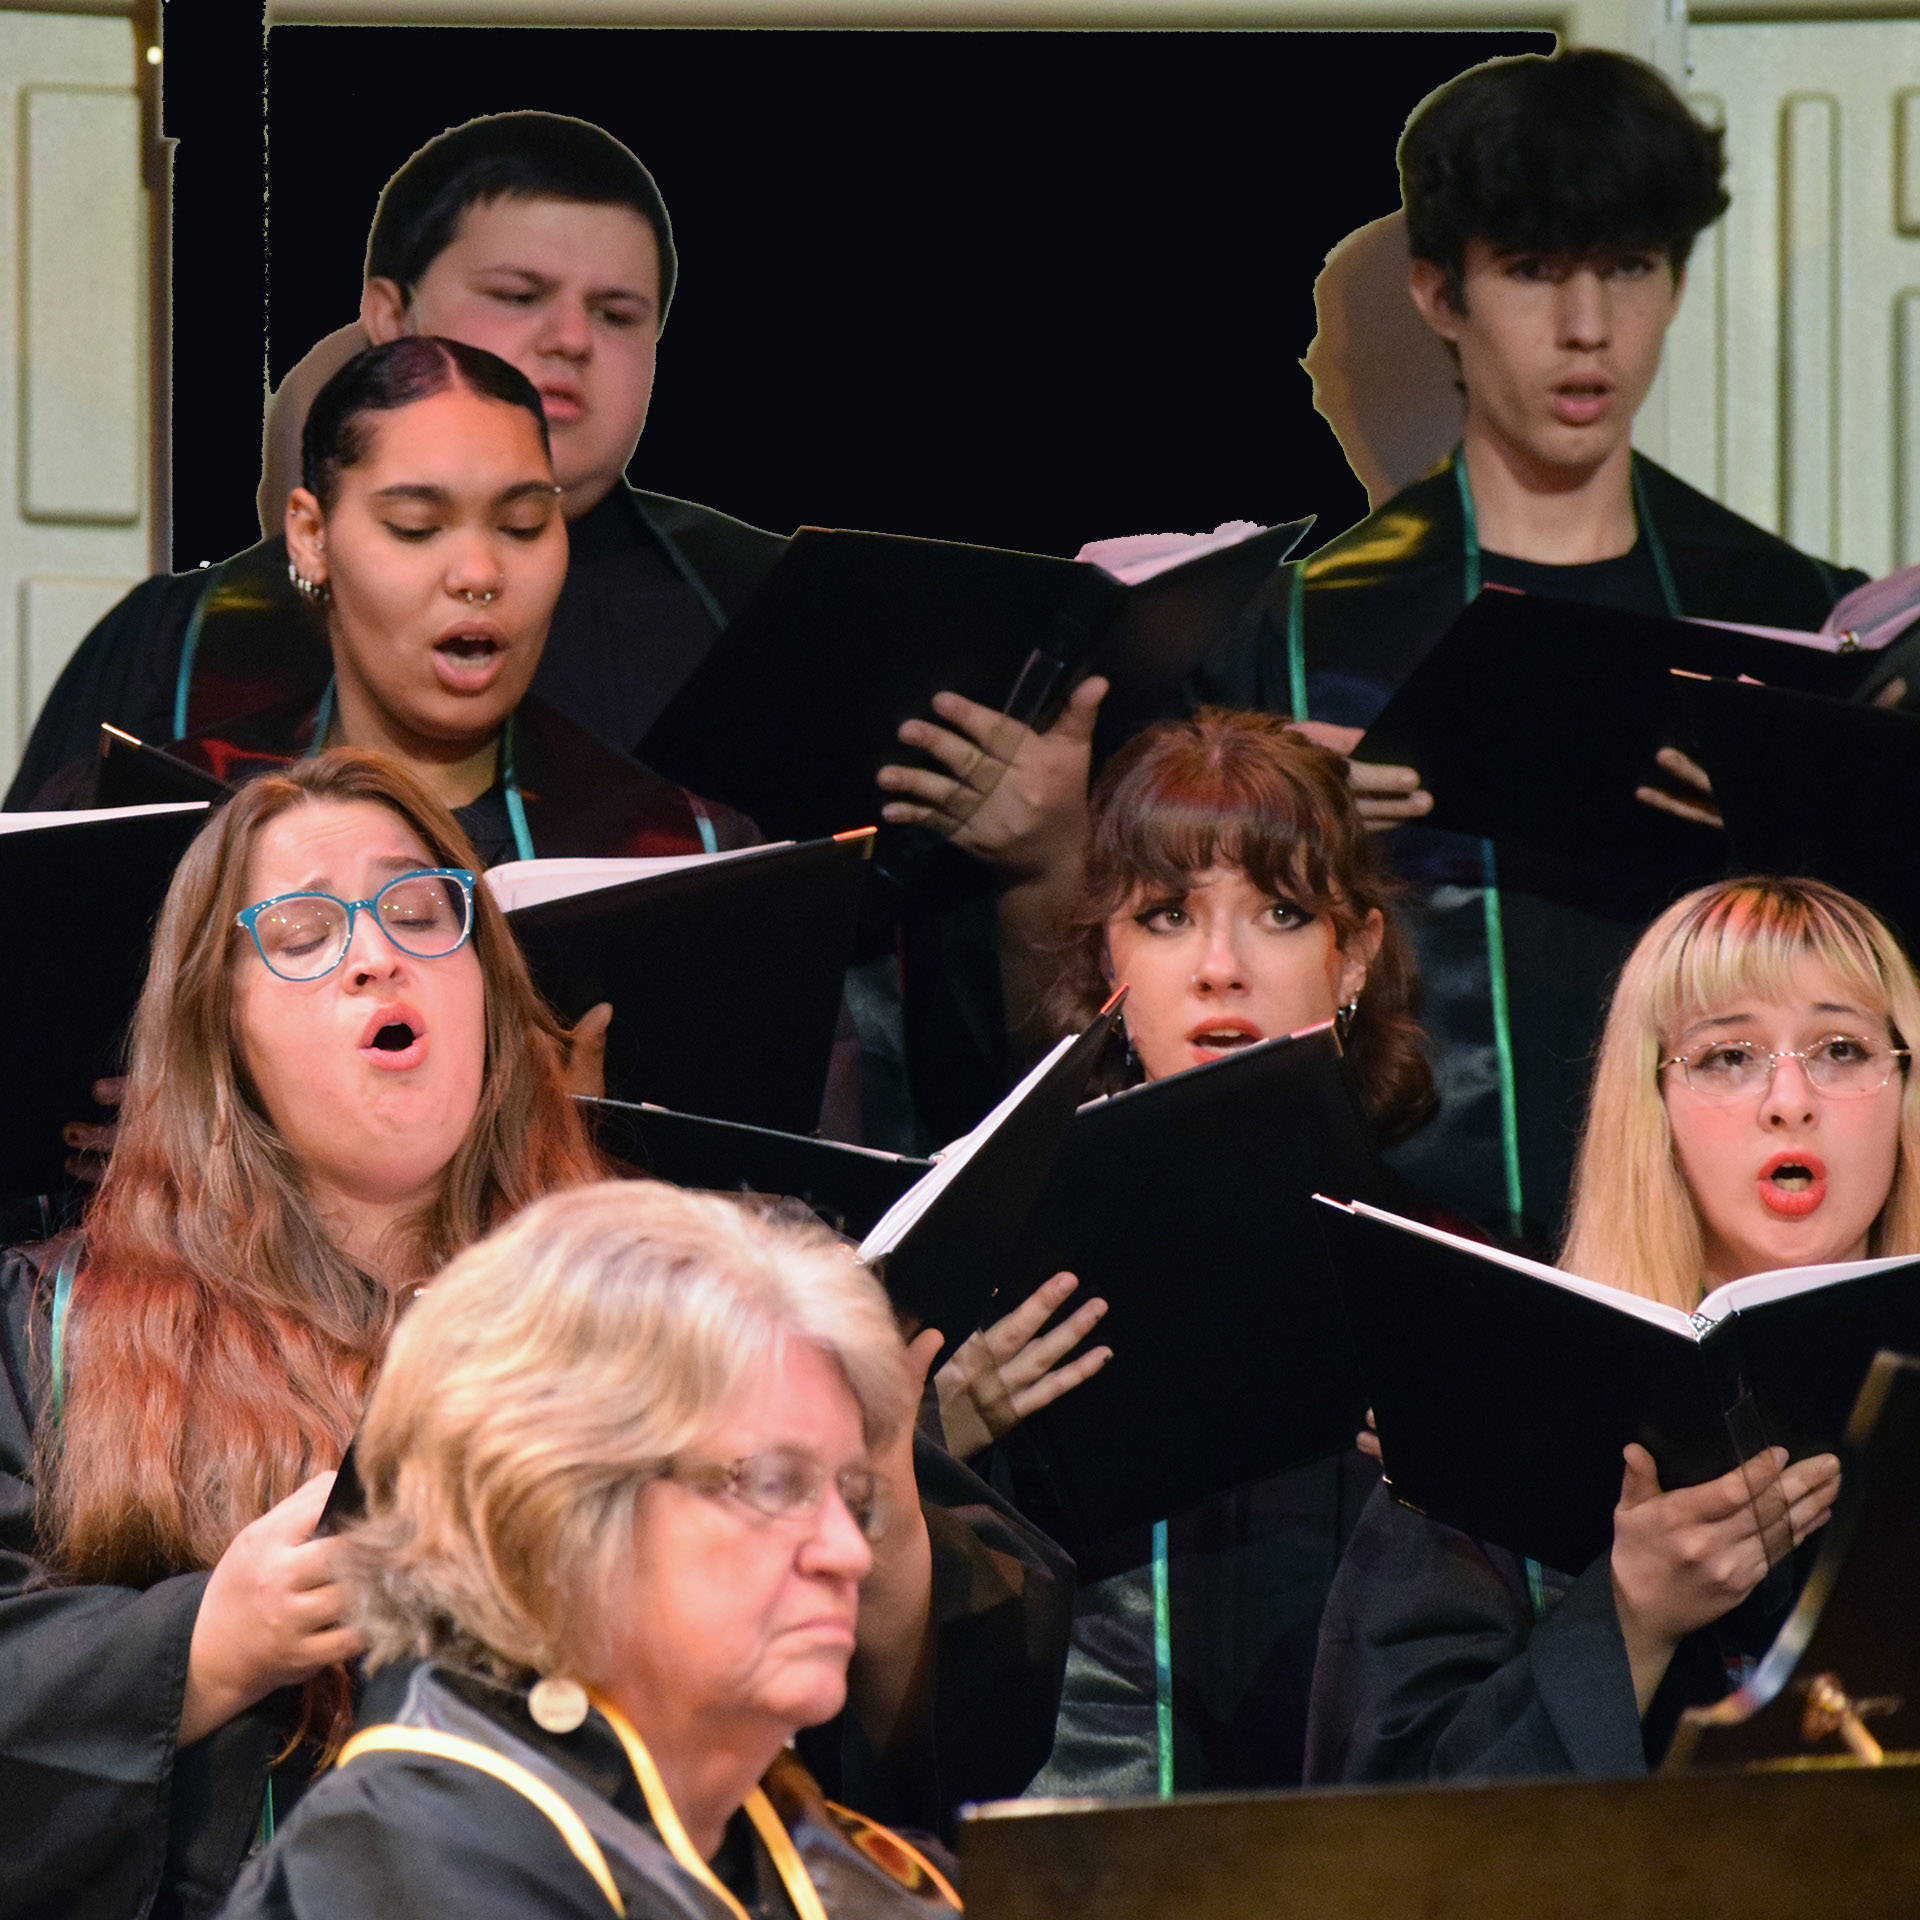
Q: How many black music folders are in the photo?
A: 8